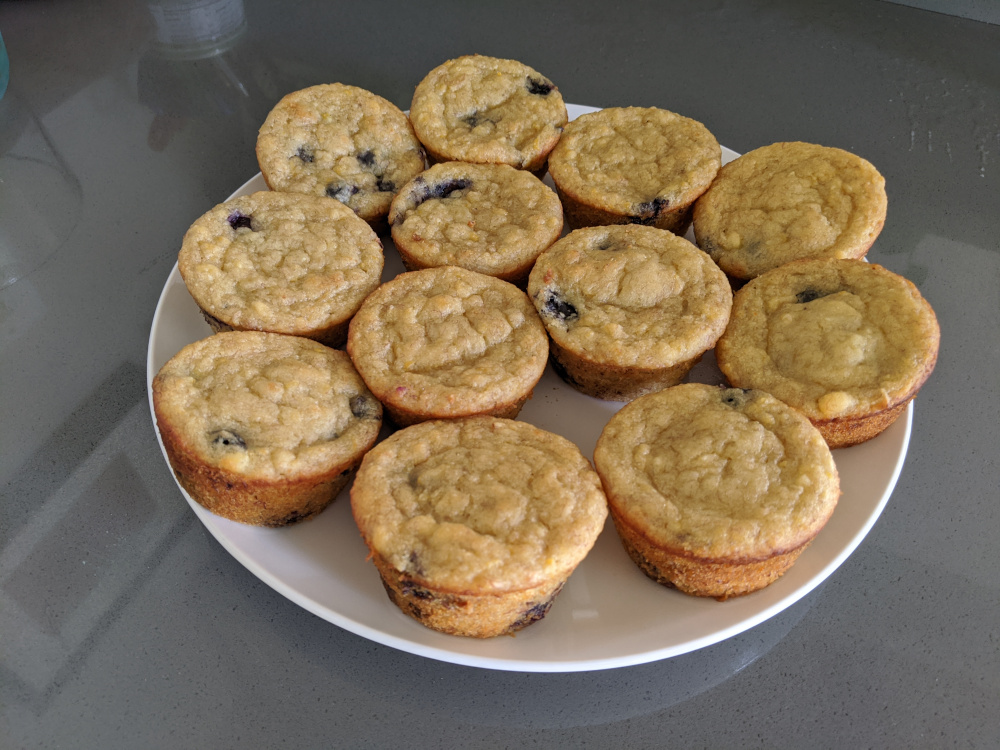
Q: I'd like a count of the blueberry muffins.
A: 12